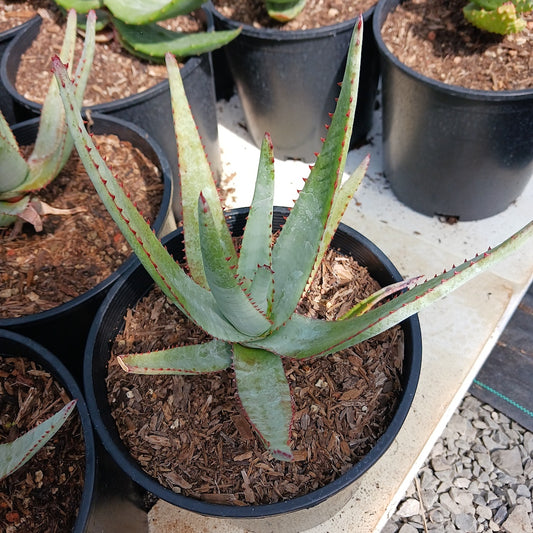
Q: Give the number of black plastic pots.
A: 7